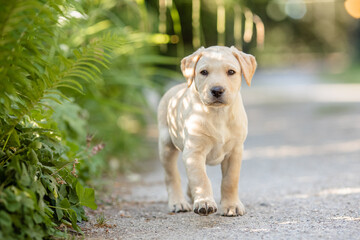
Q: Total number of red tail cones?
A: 0